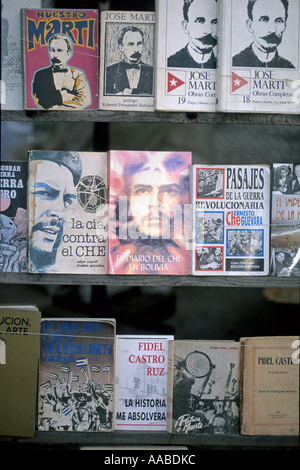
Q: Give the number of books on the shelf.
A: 15